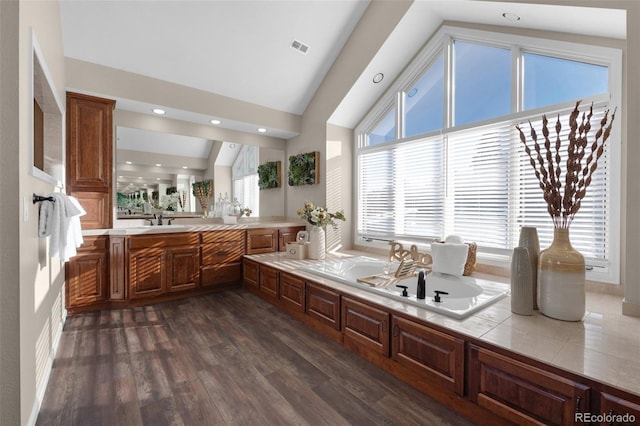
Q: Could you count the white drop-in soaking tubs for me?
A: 1